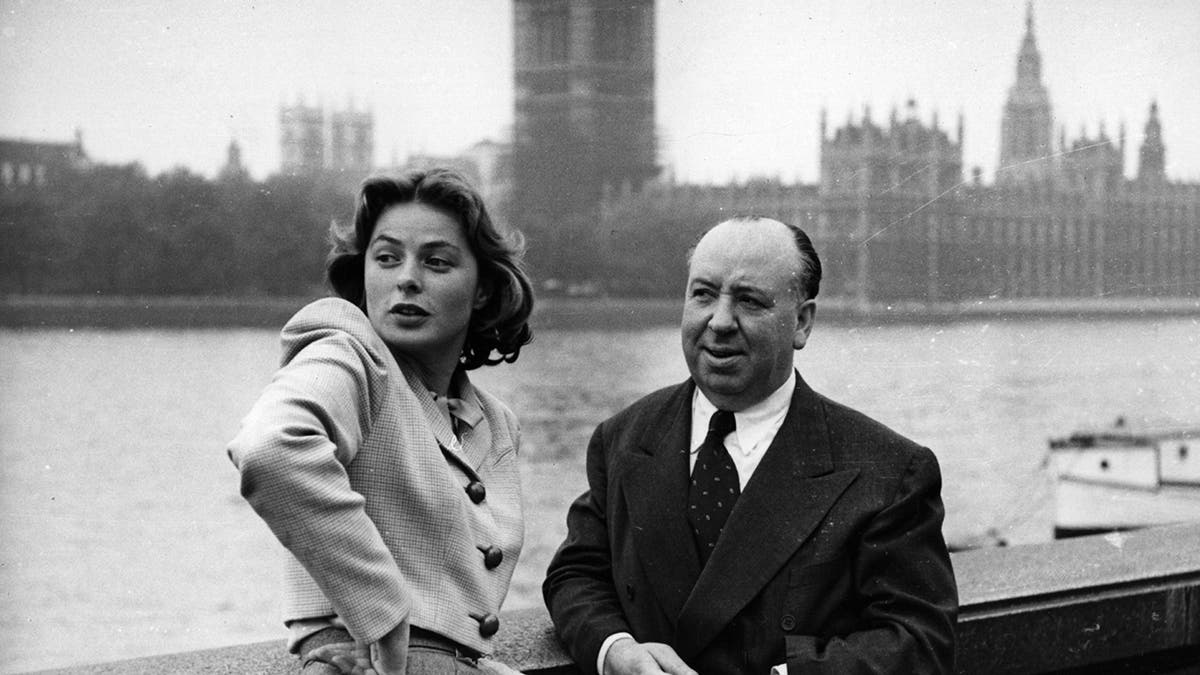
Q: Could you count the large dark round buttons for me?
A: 3